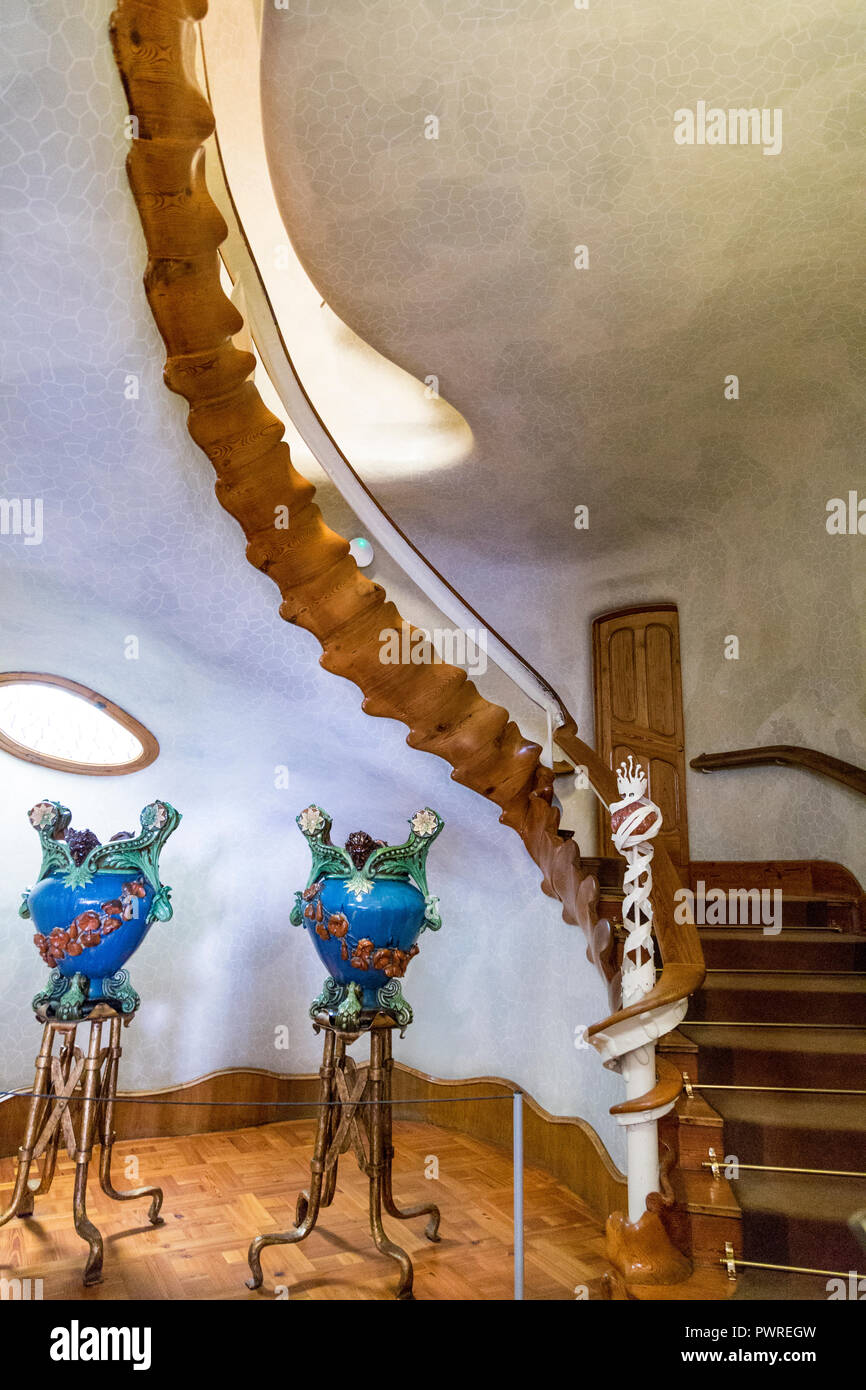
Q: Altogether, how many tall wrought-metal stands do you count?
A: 2